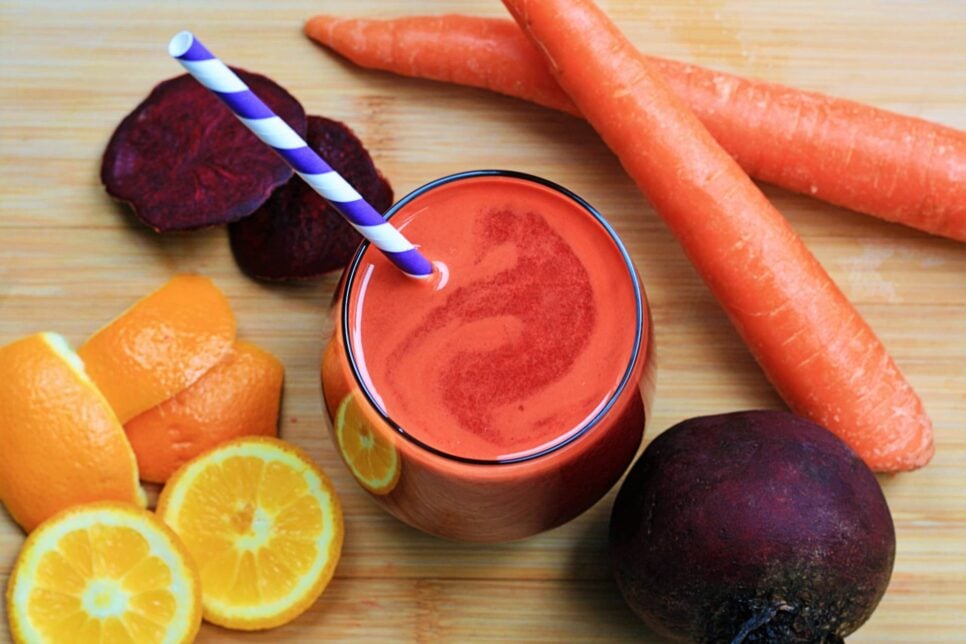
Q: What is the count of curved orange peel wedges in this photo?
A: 3